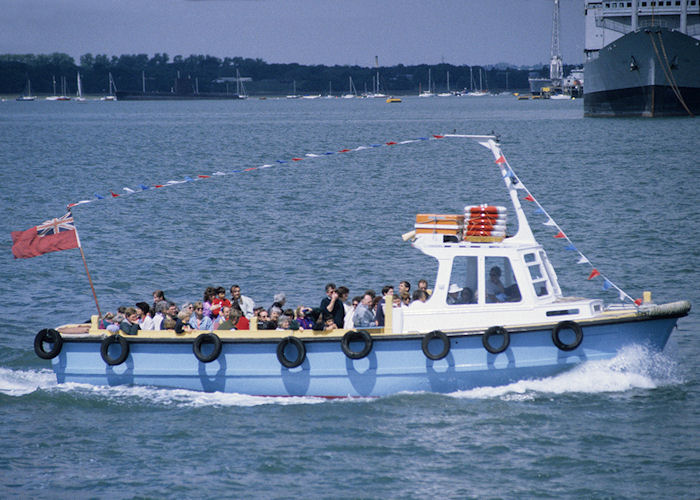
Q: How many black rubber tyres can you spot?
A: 8